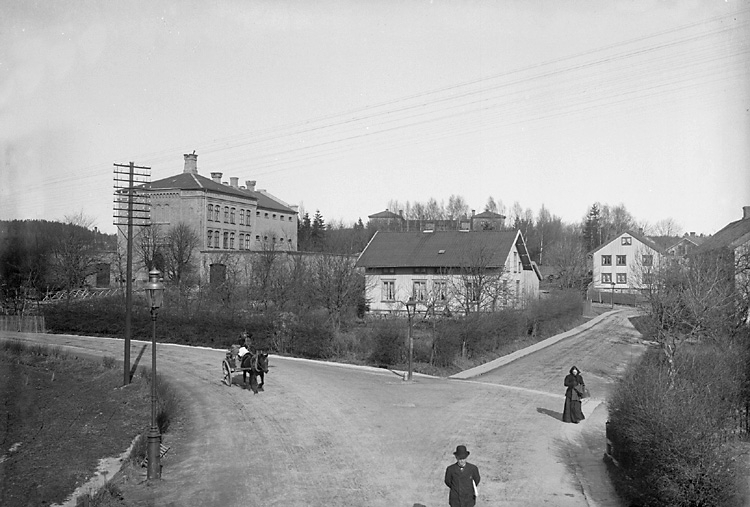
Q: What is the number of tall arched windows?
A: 12